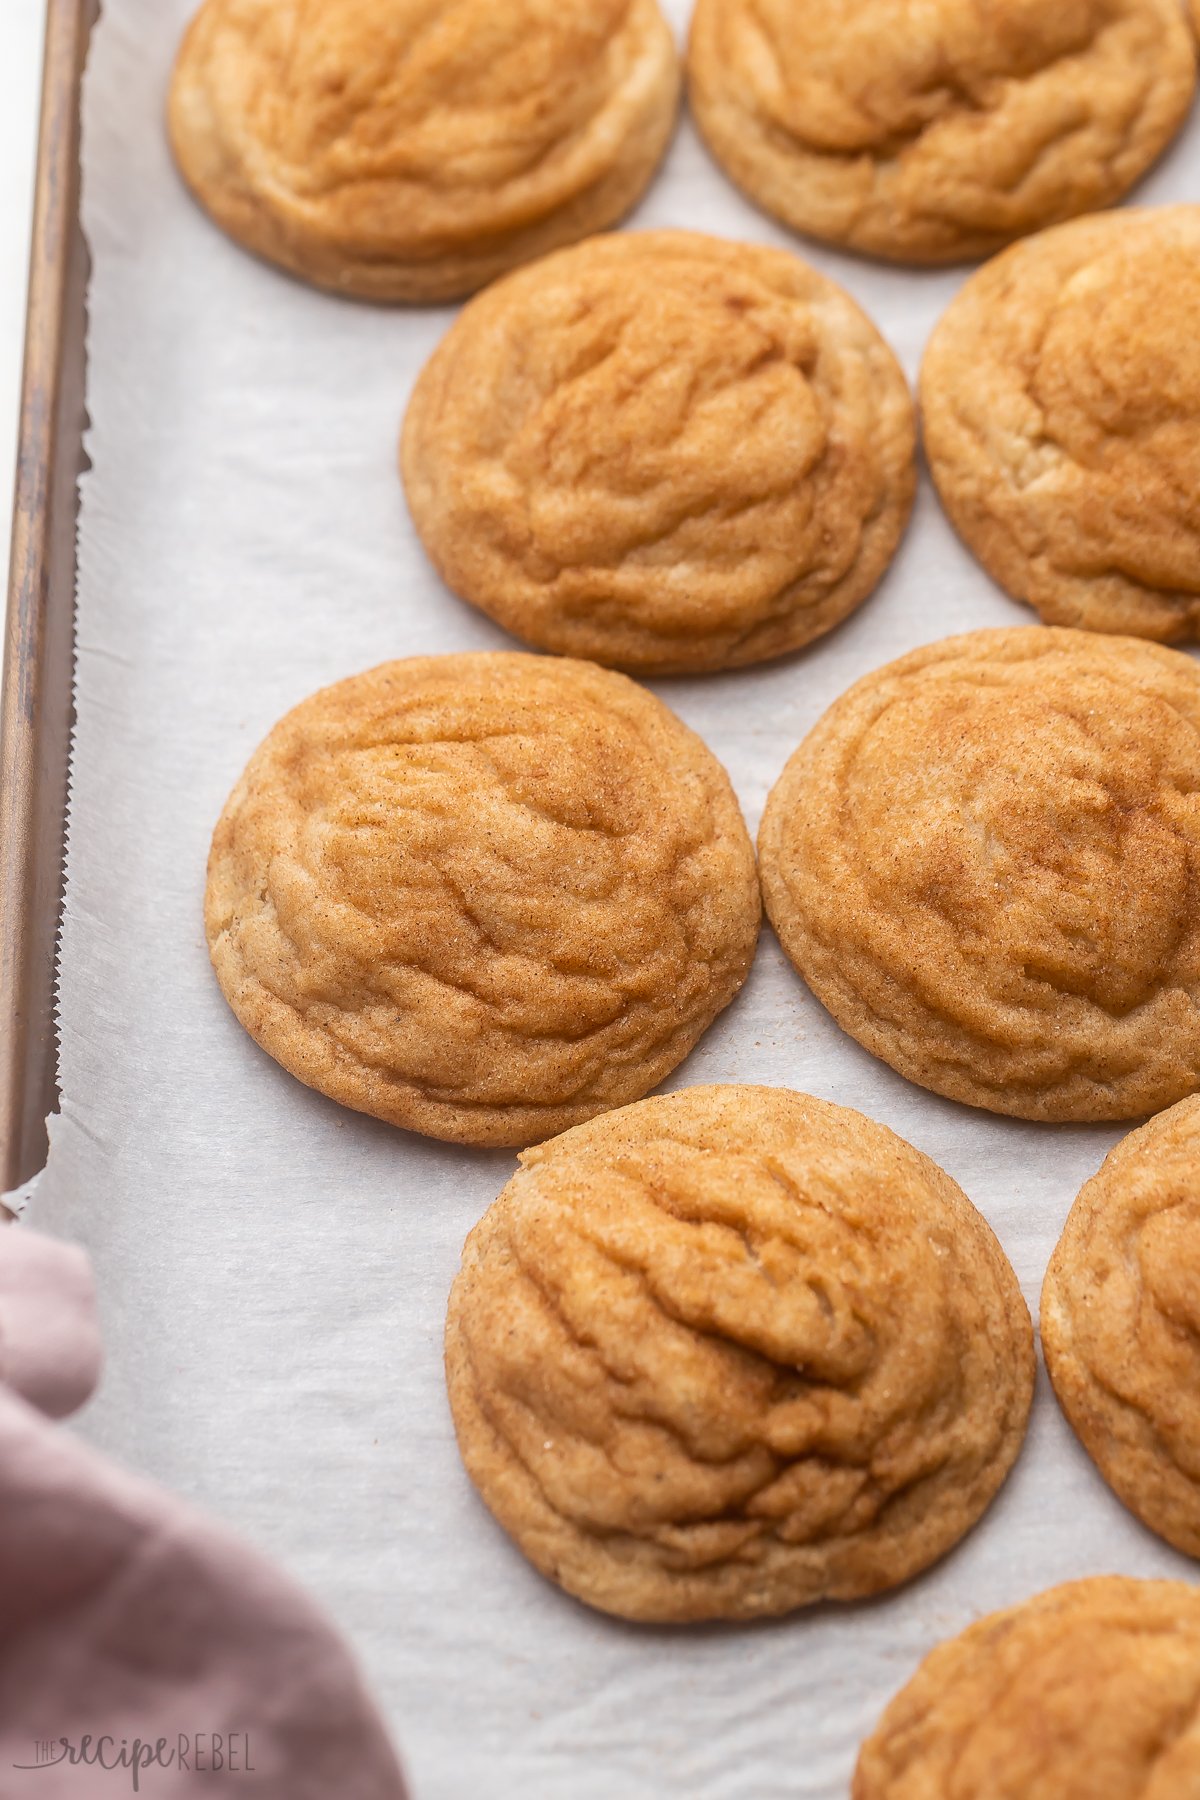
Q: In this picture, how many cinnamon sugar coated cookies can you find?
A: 9